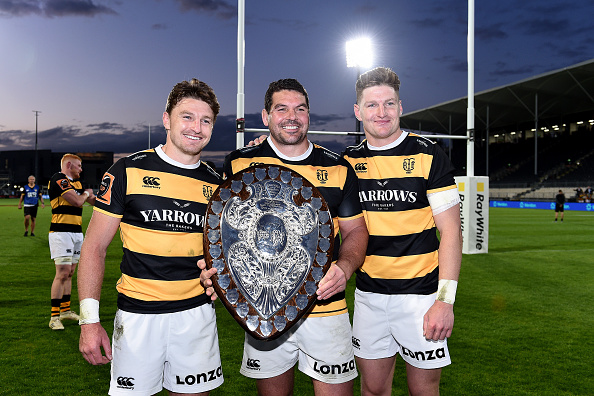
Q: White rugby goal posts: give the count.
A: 2